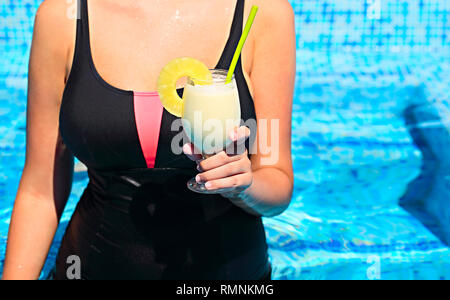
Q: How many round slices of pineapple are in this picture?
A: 1